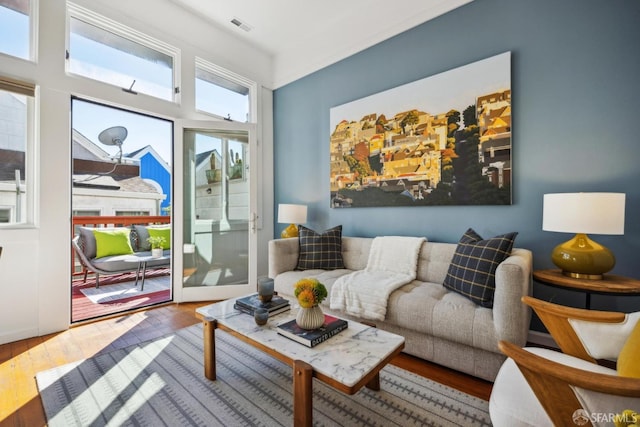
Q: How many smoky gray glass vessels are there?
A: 2